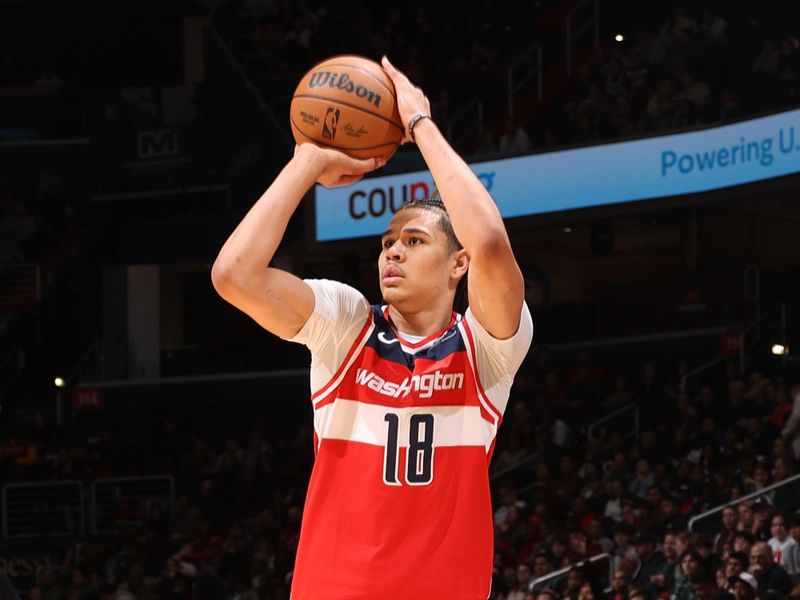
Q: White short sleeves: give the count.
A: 2